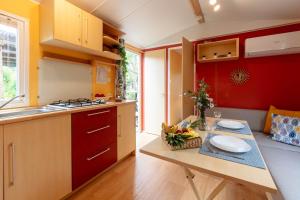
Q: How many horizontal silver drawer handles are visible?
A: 3